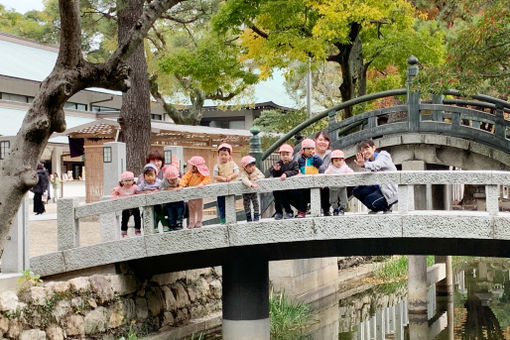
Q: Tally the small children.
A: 9